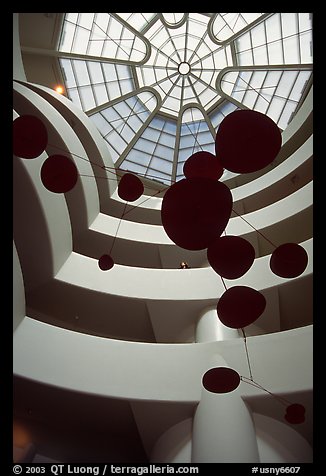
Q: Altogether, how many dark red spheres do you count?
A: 12